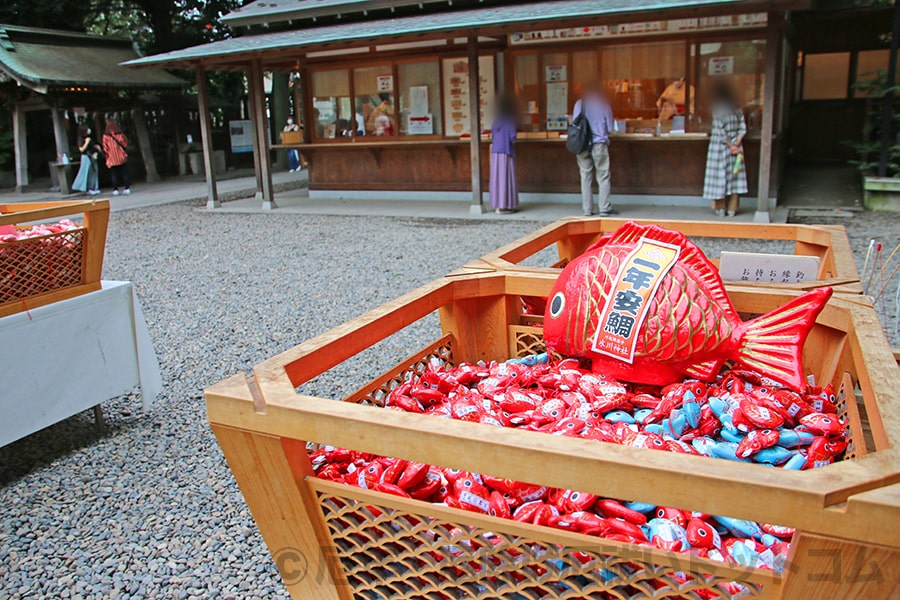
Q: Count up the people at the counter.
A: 3